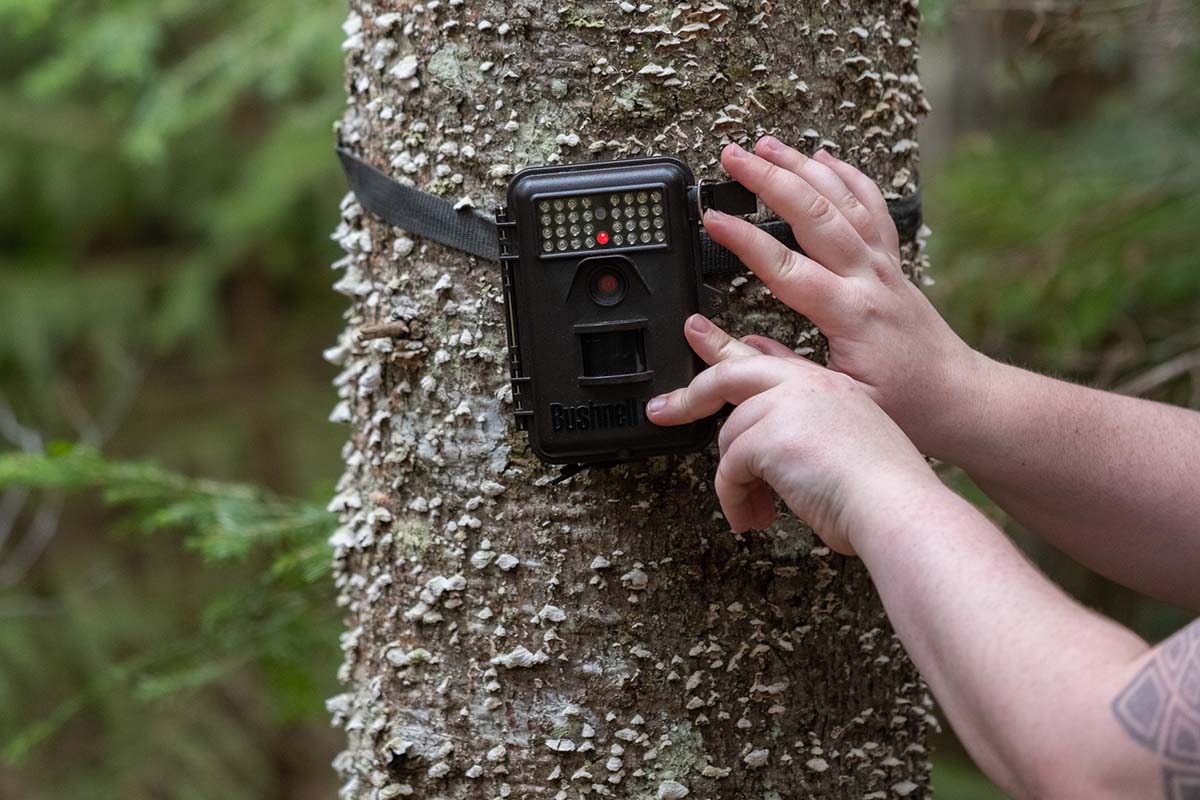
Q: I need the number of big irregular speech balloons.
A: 0